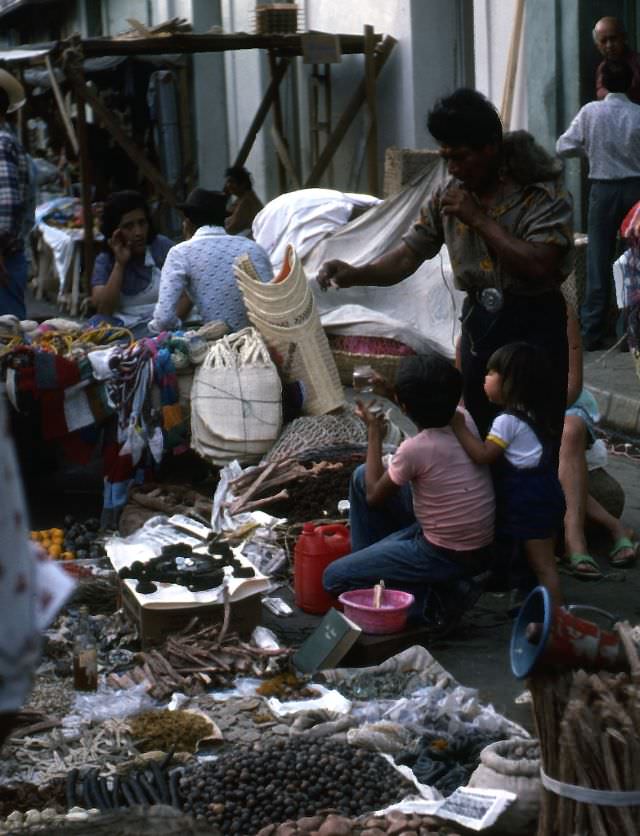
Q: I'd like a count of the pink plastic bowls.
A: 1